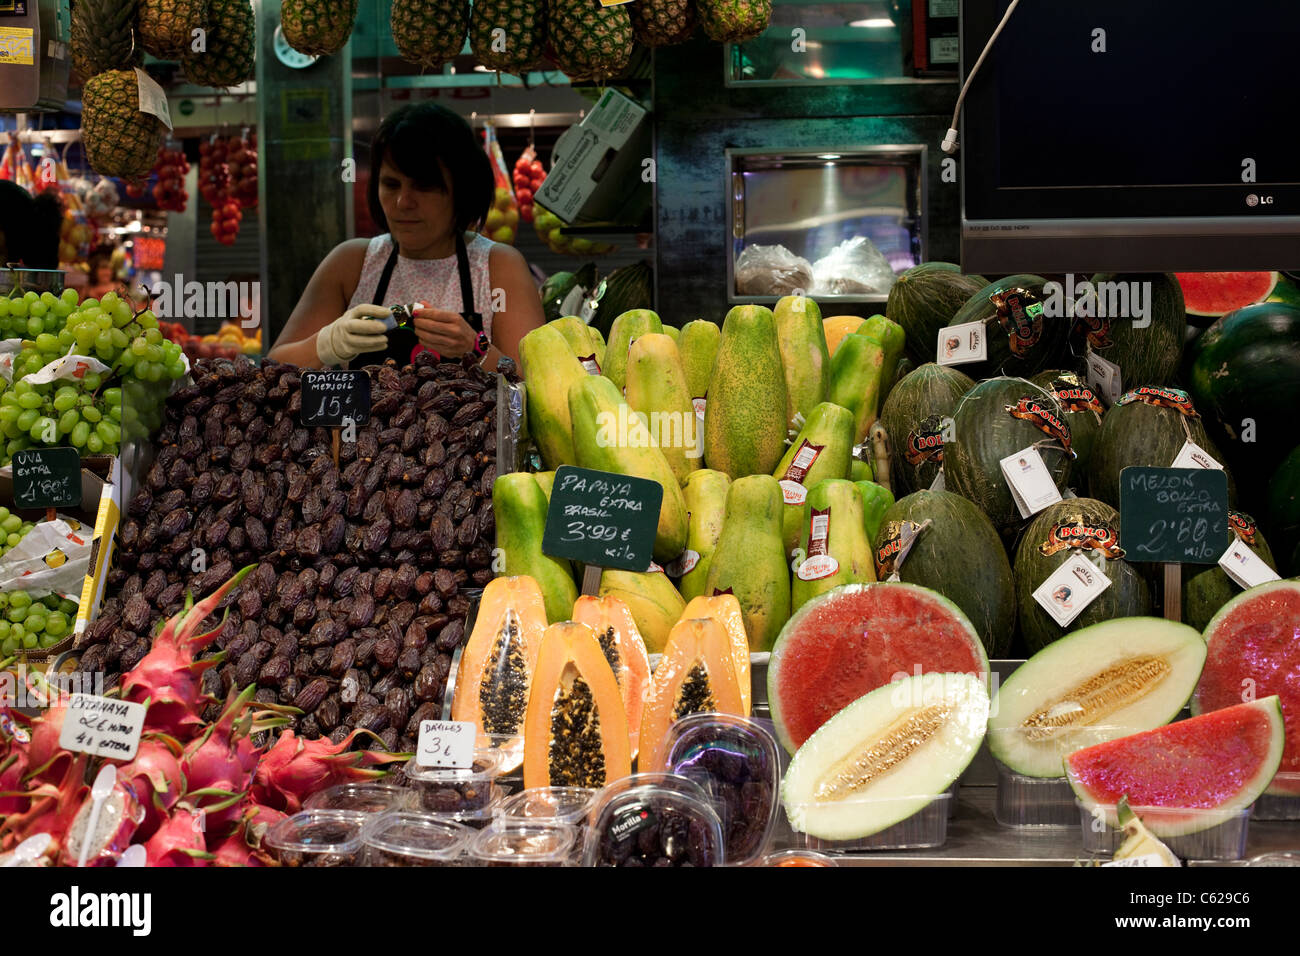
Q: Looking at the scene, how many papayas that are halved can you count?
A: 5